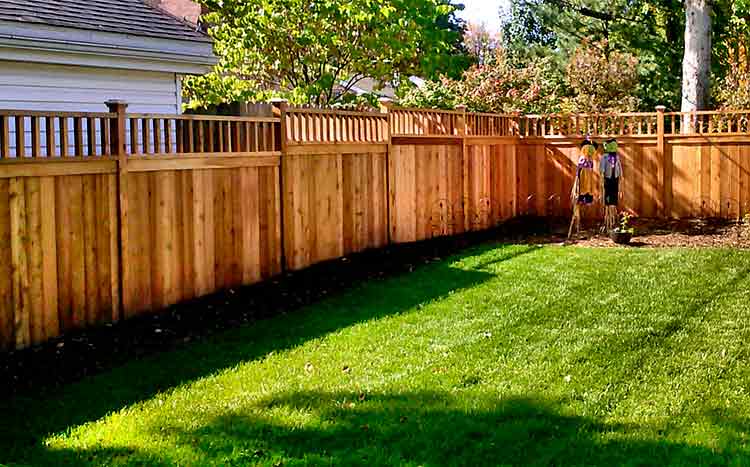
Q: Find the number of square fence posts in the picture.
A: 6